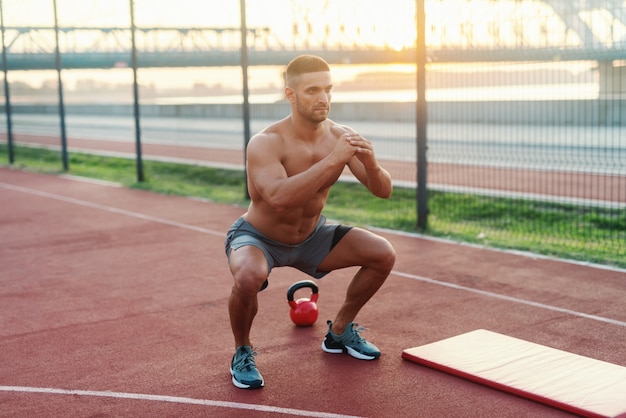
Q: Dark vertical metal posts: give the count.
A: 5